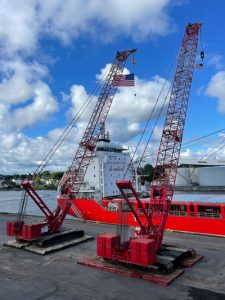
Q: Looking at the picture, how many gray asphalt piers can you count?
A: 1